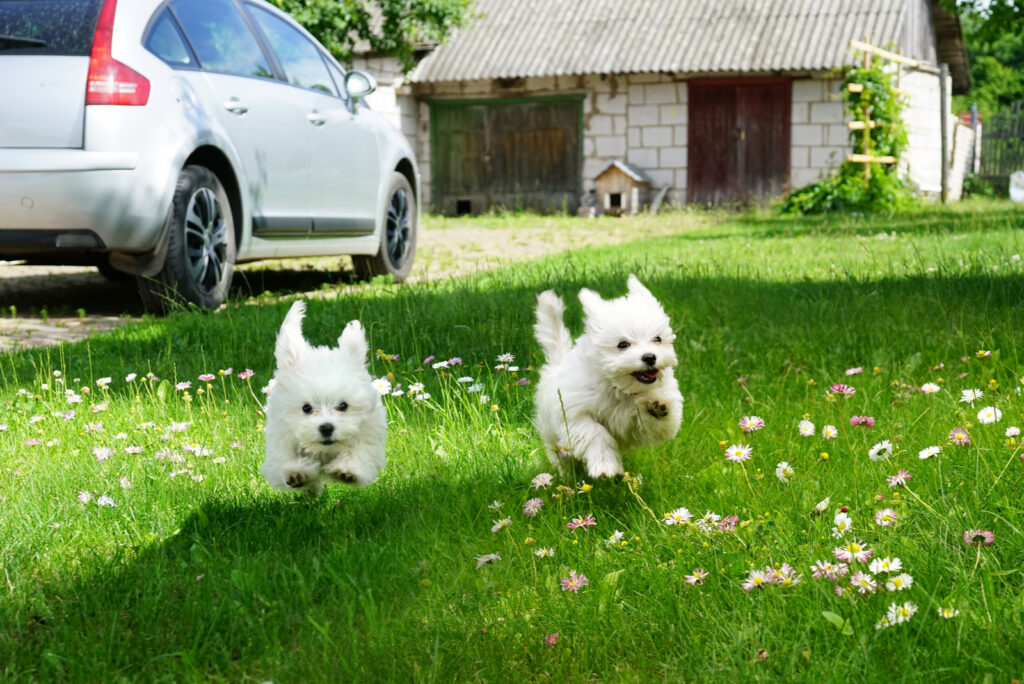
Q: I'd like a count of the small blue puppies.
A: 0